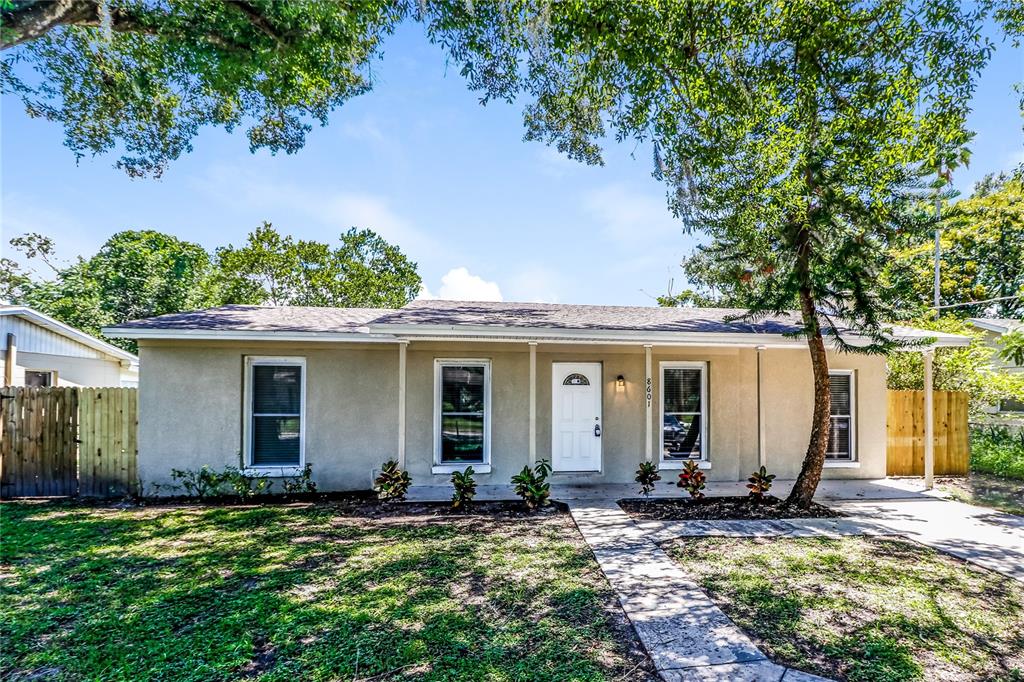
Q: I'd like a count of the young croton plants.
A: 6